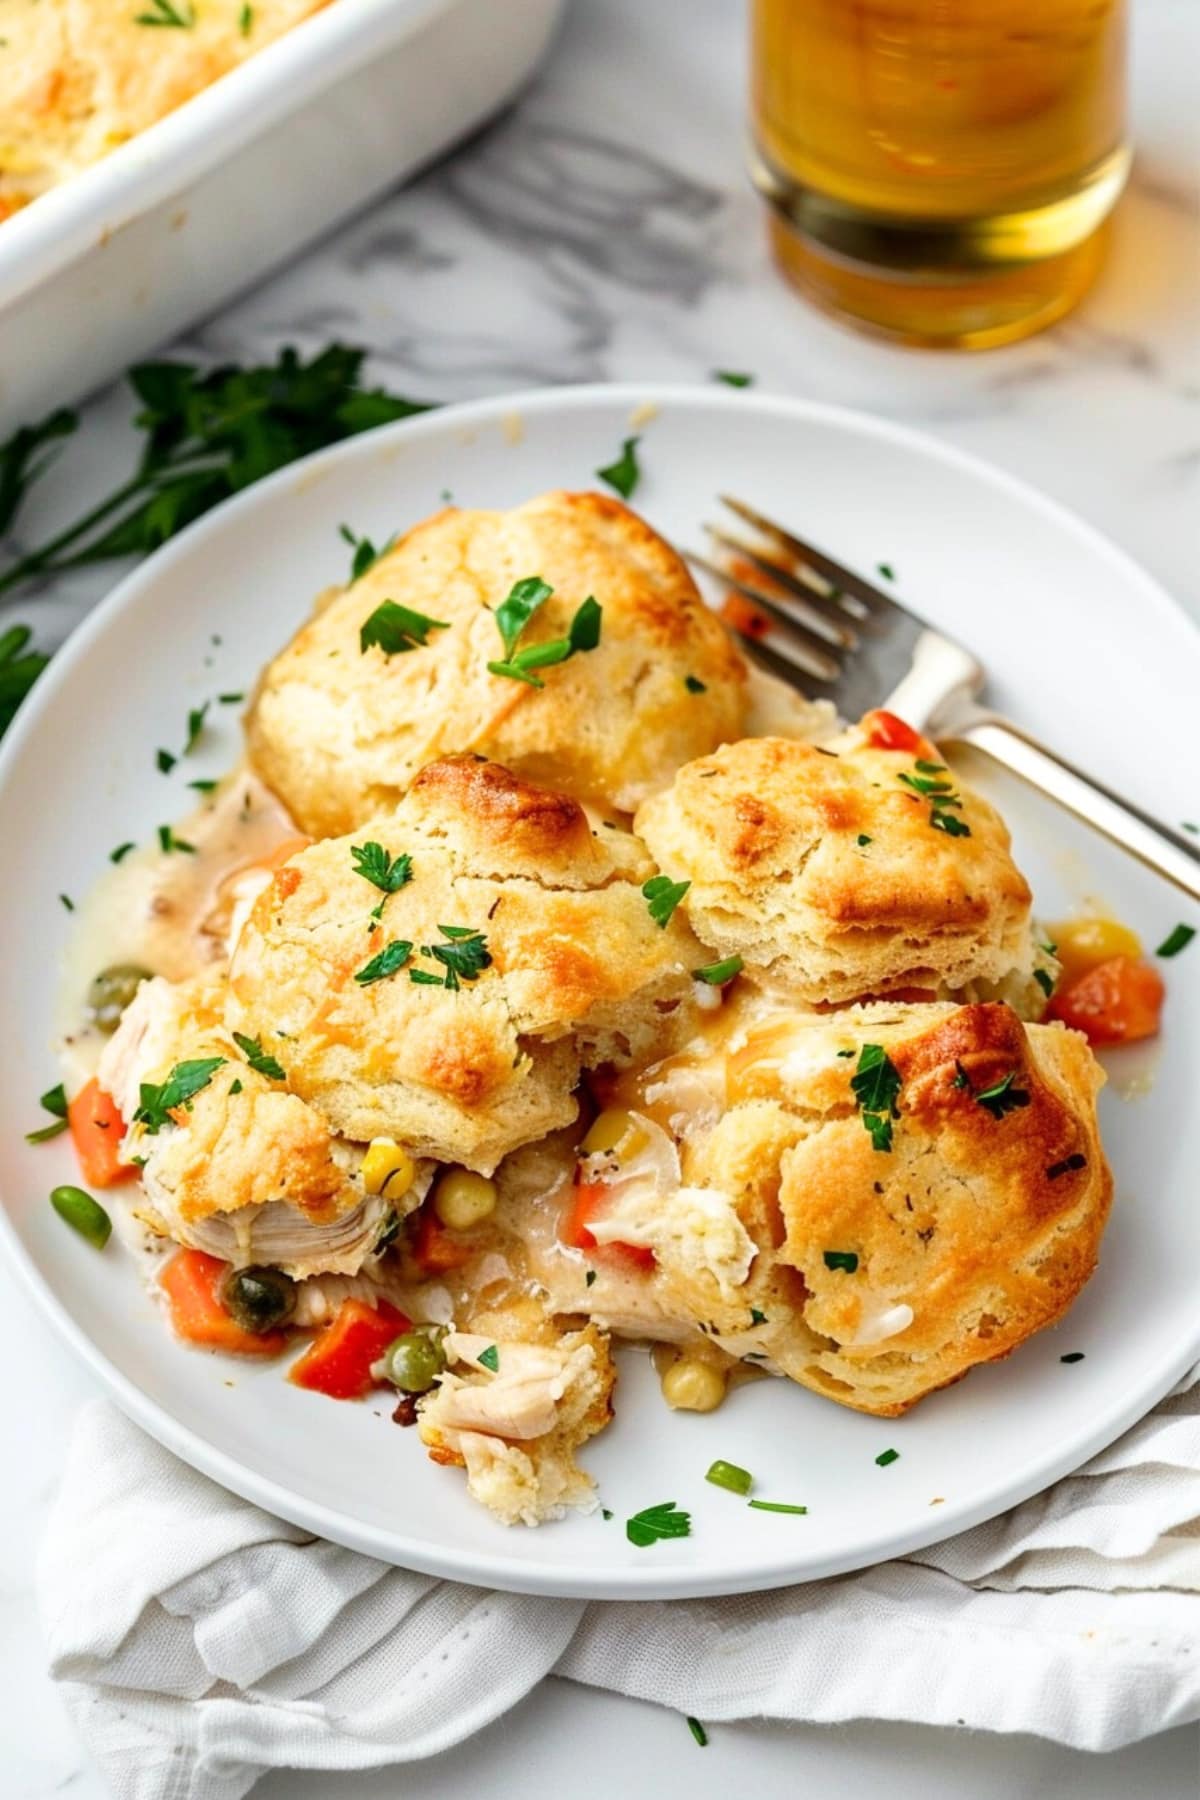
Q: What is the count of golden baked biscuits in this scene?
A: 4